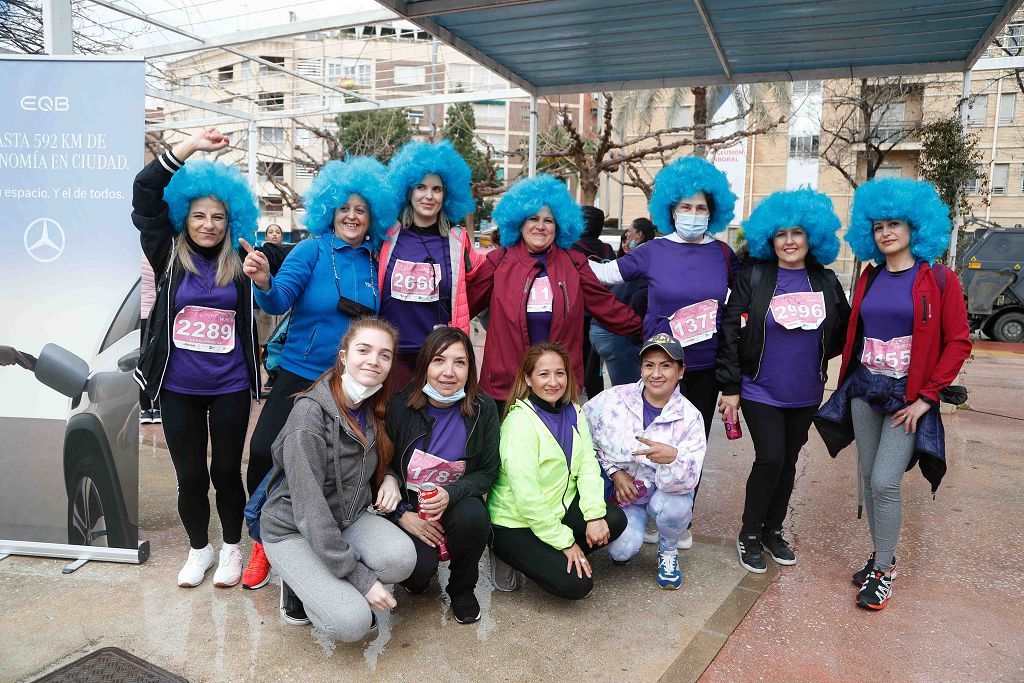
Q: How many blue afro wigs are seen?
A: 7